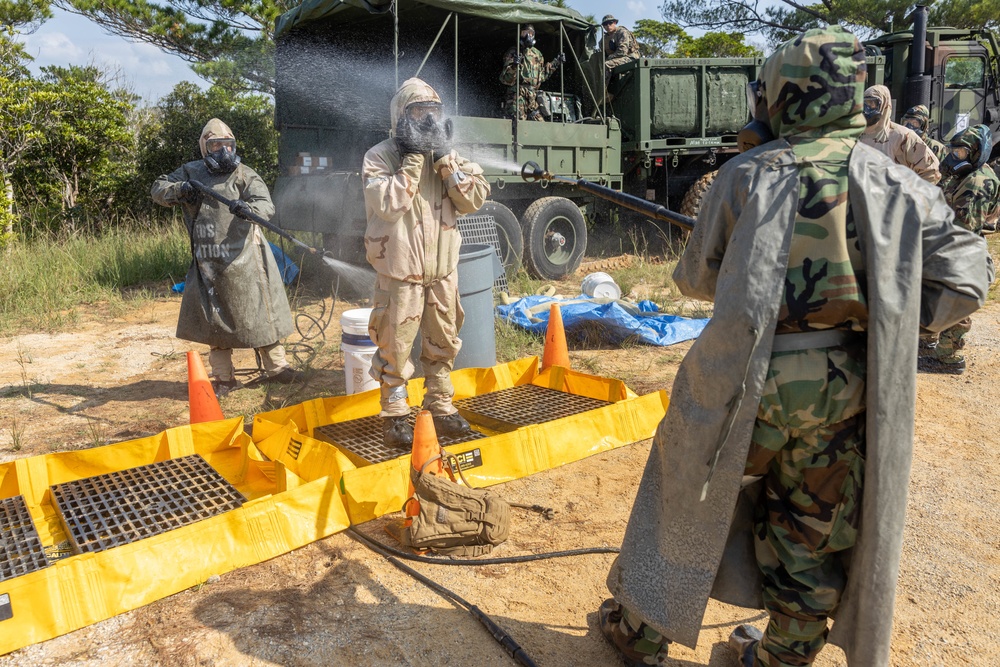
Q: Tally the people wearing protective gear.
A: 7